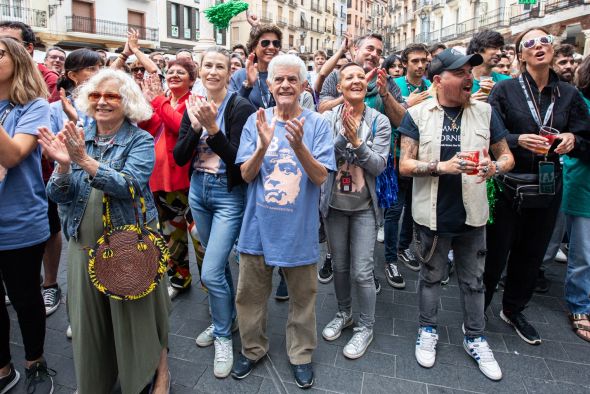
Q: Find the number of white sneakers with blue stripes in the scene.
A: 2